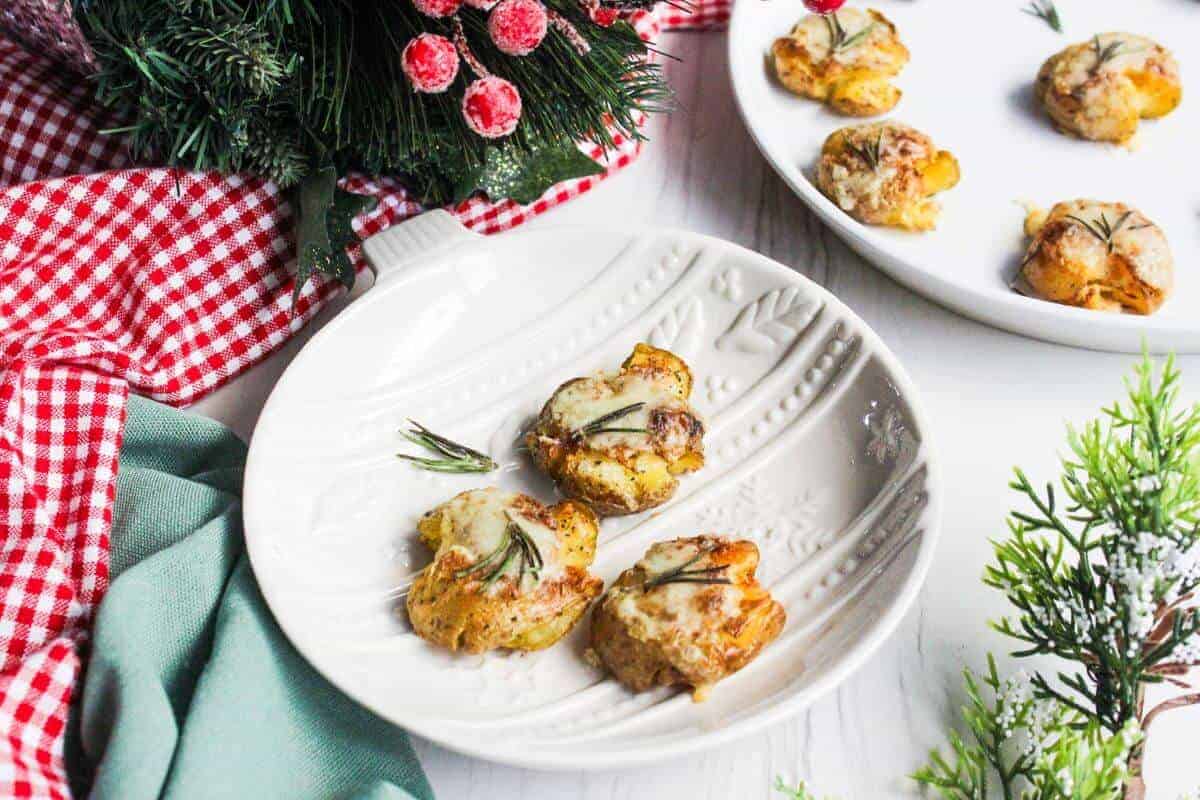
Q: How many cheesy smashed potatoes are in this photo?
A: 7